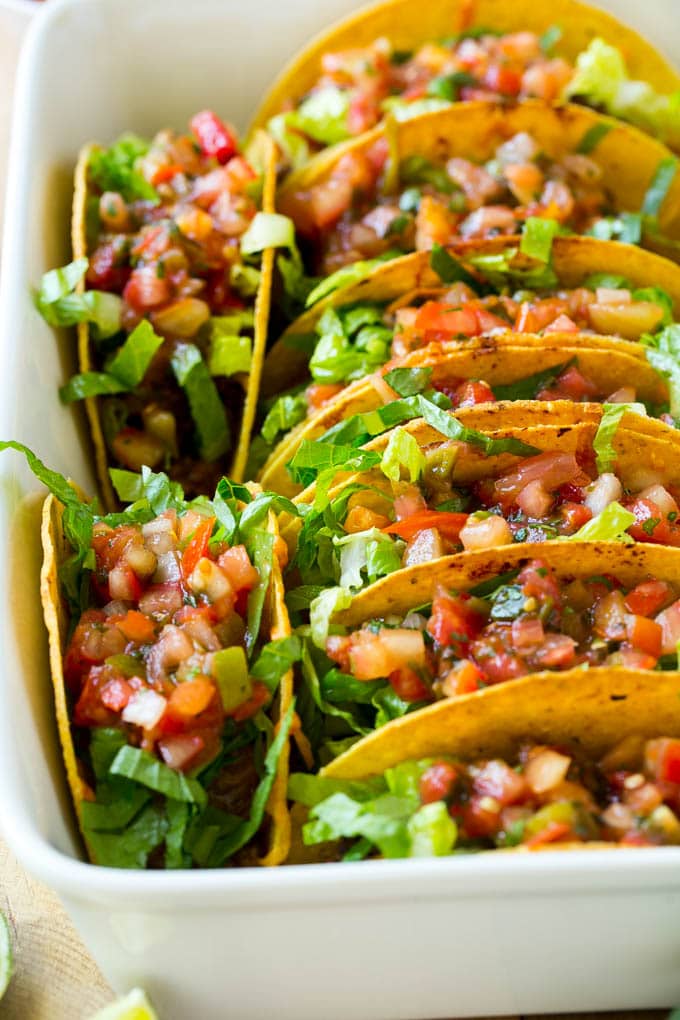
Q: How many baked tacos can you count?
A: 9